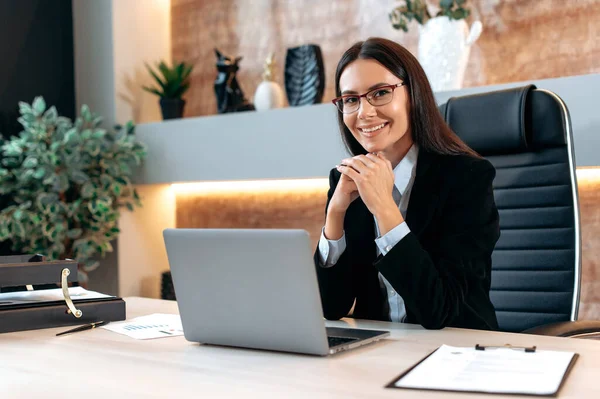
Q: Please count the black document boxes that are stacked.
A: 2